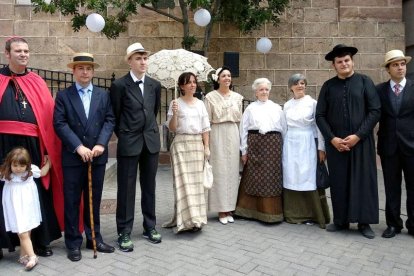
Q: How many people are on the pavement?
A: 10